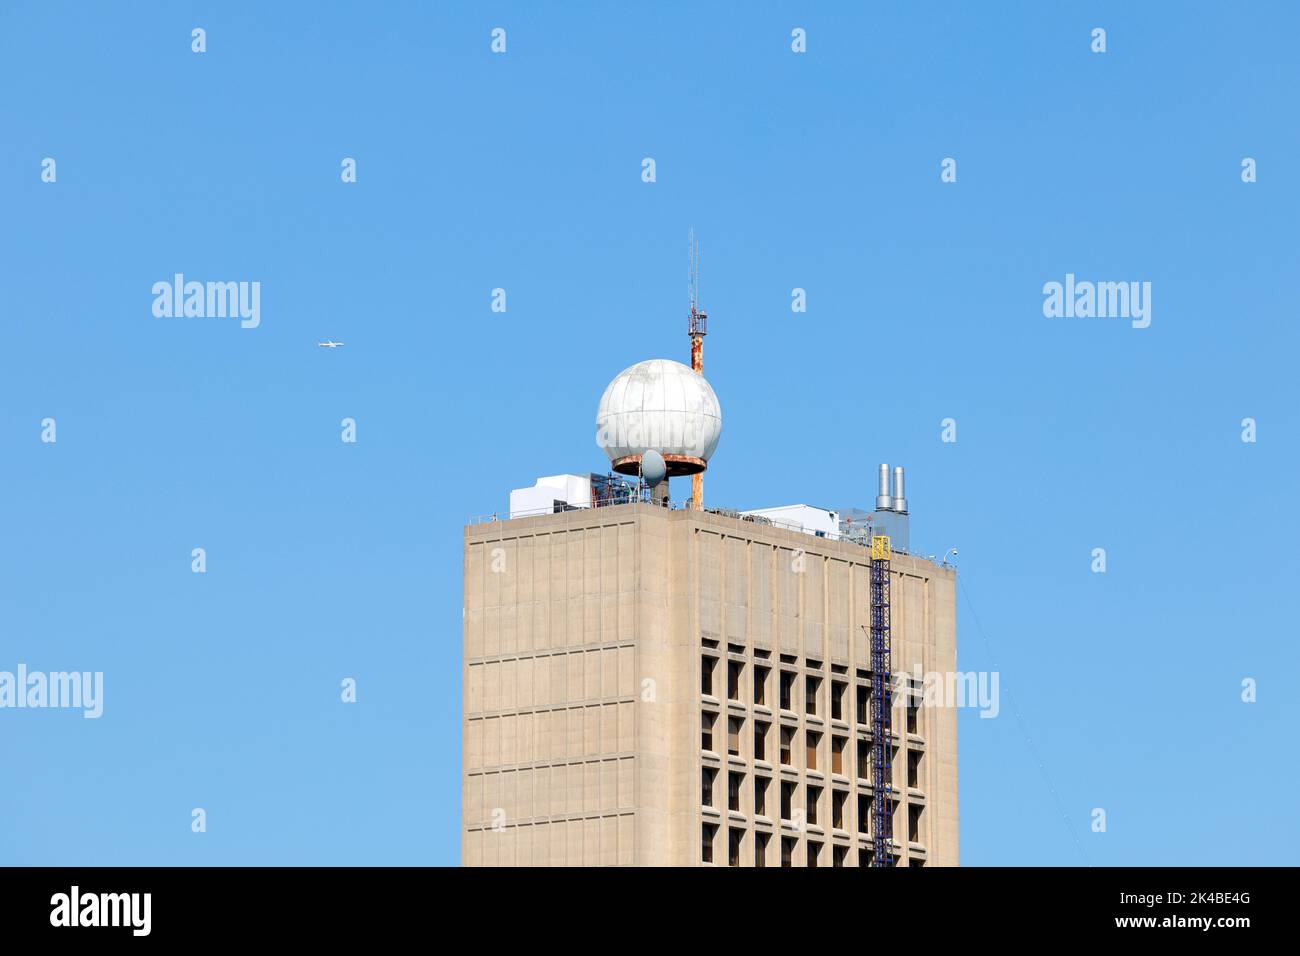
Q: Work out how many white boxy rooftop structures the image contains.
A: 2